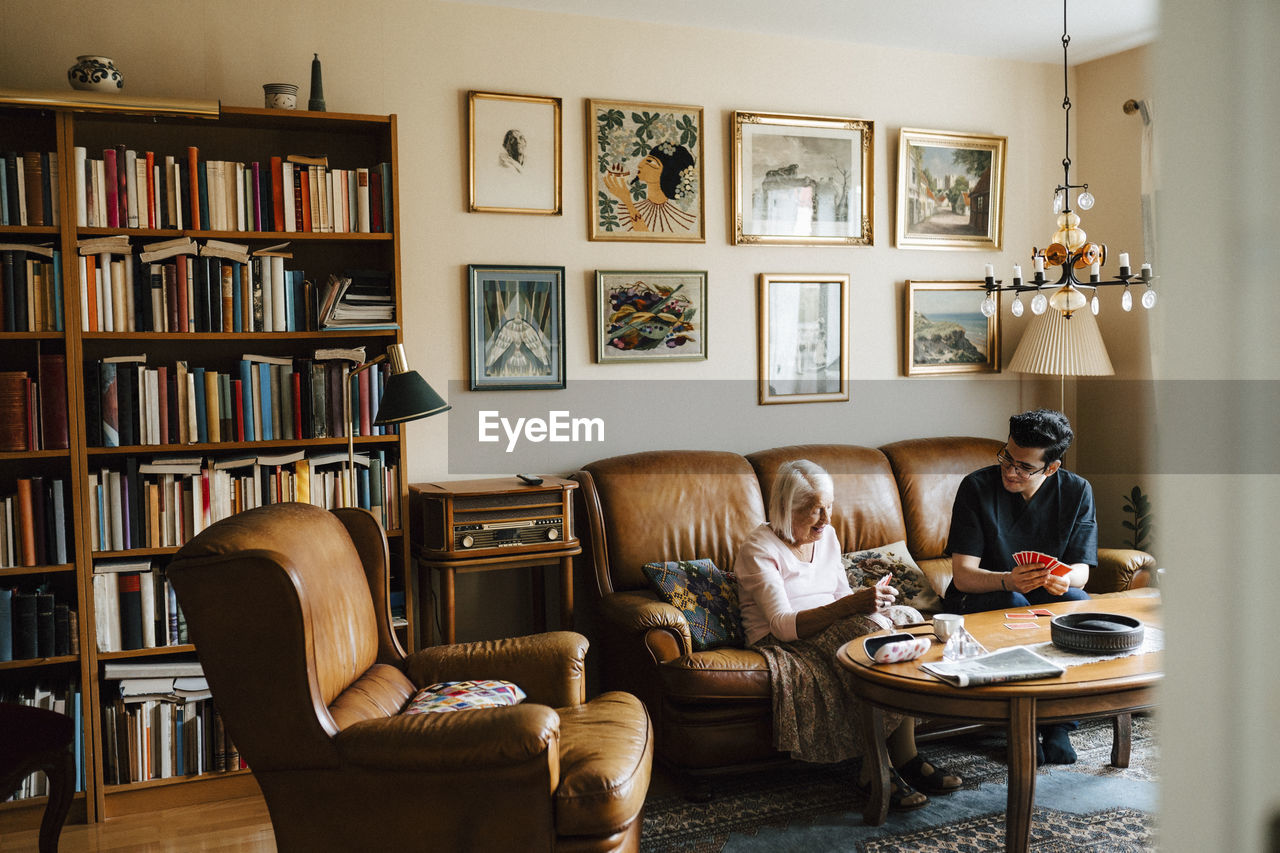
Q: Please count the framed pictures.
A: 8